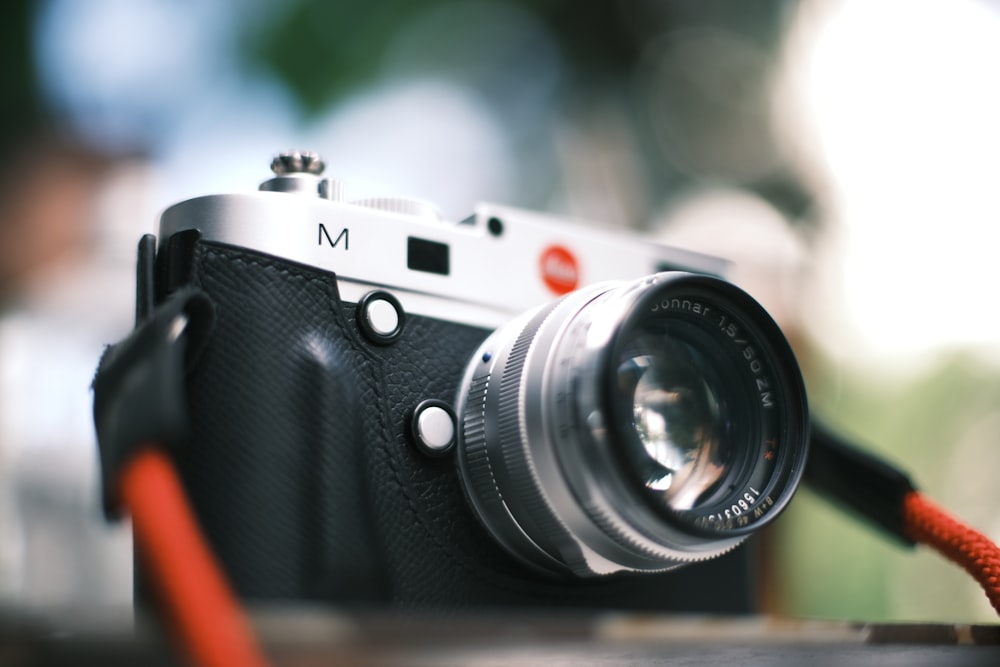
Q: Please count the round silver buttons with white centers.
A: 2